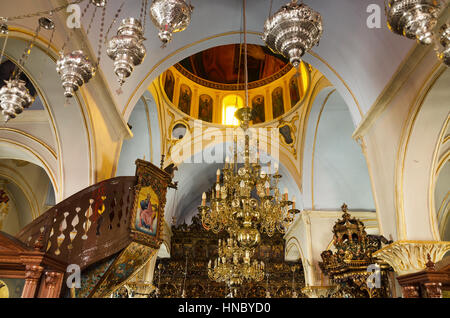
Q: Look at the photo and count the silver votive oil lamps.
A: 7